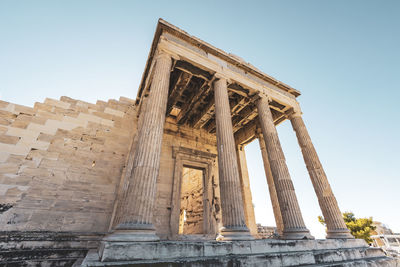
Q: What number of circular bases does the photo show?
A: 4